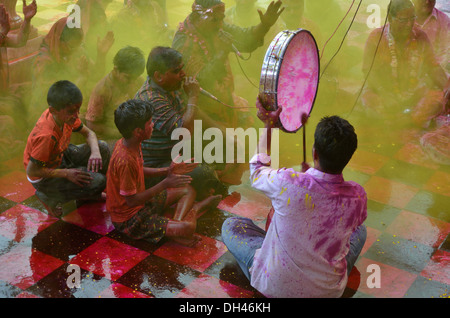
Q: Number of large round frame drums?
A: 1